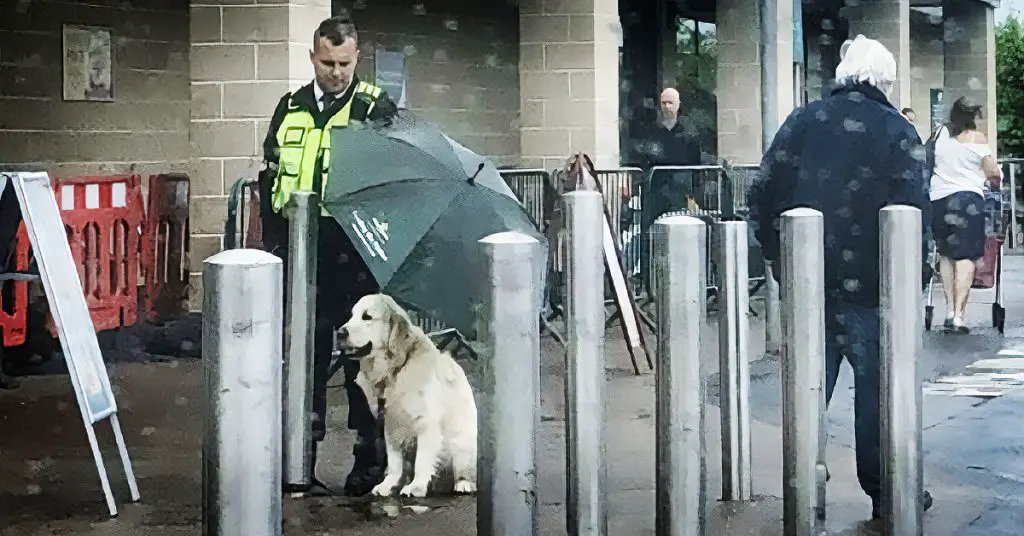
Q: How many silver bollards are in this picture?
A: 8